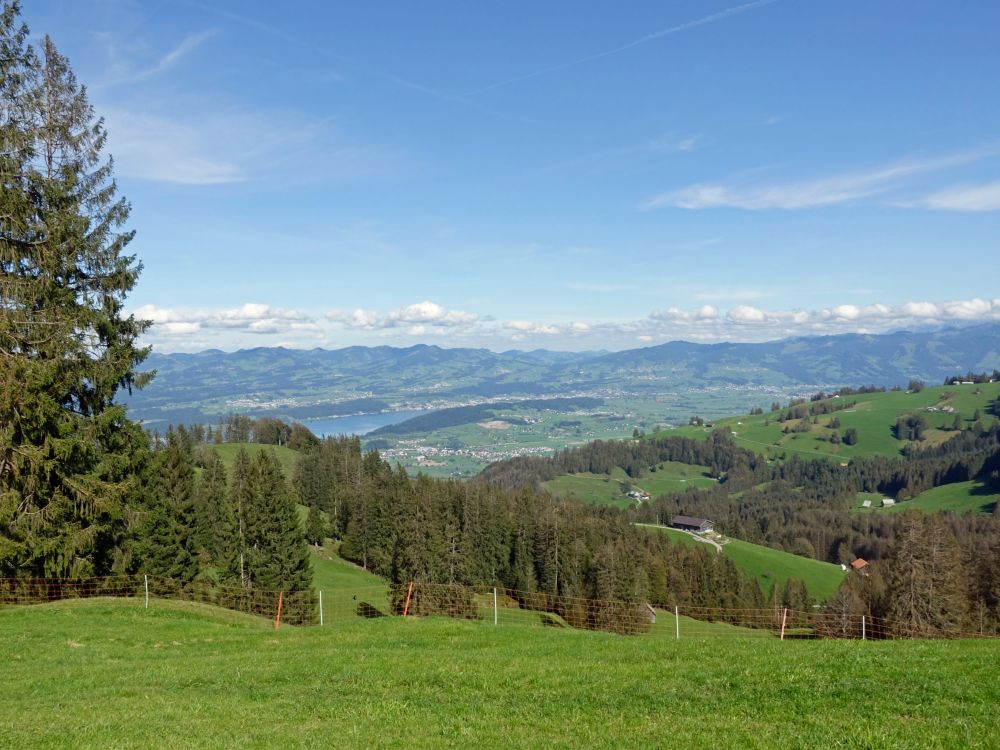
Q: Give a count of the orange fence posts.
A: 3